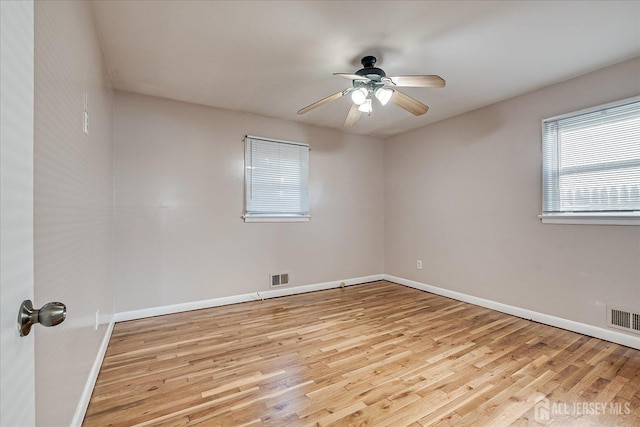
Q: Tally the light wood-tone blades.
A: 5